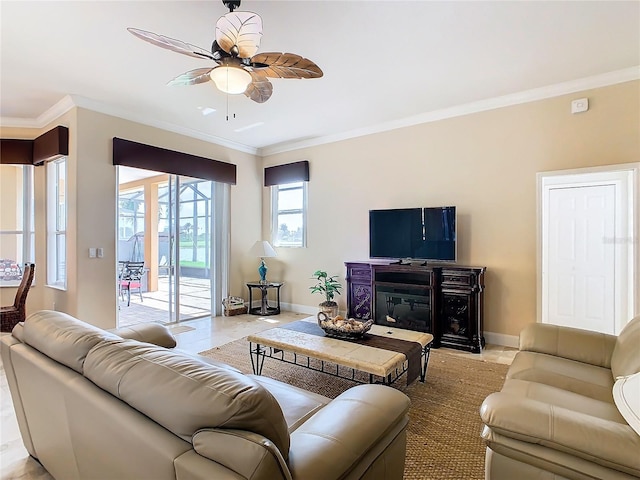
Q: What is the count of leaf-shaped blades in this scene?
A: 5